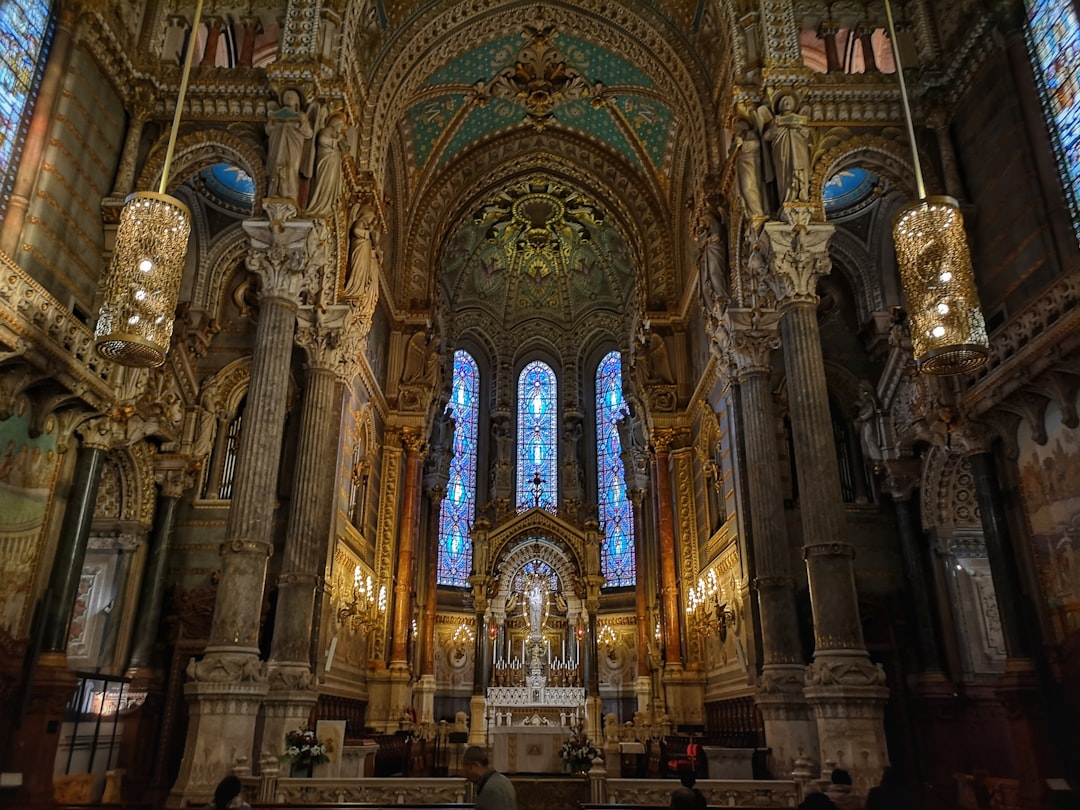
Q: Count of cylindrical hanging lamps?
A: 2